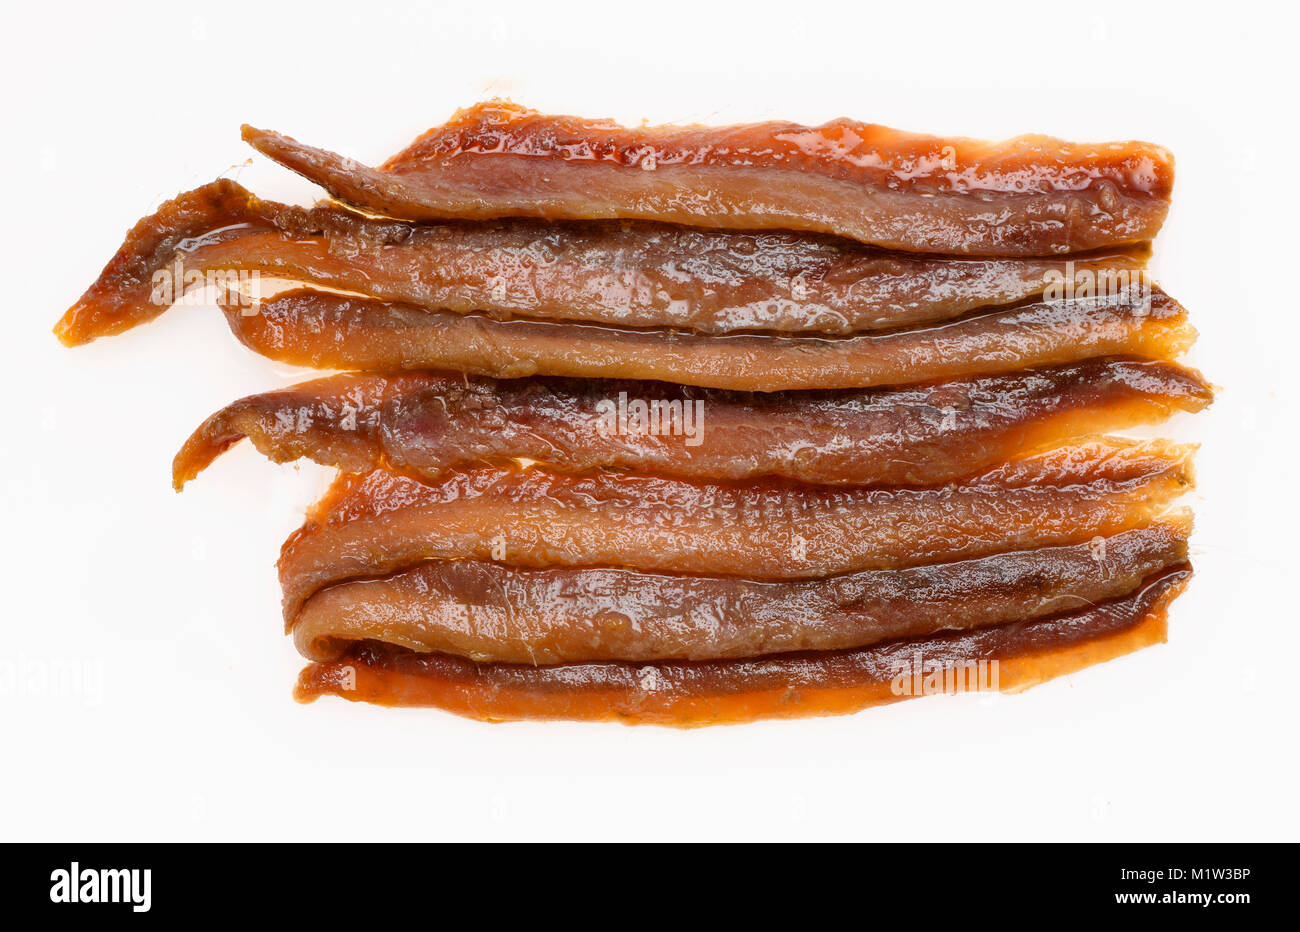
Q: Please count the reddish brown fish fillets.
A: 7